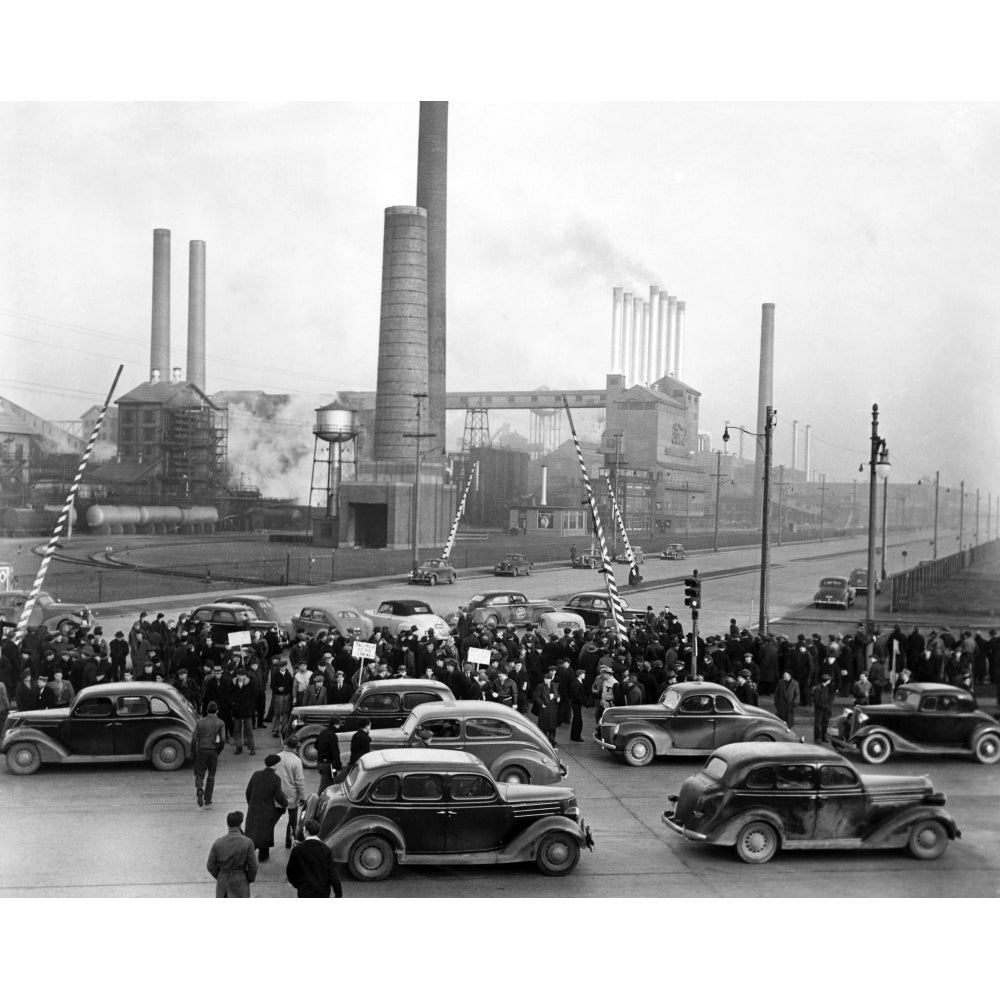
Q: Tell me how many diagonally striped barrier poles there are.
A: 4